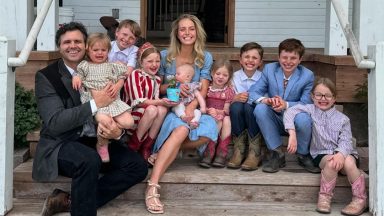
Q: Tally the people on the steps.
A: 10